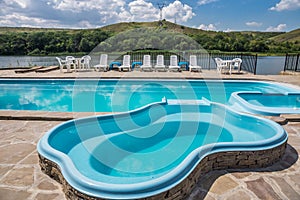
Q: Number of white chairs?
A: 11